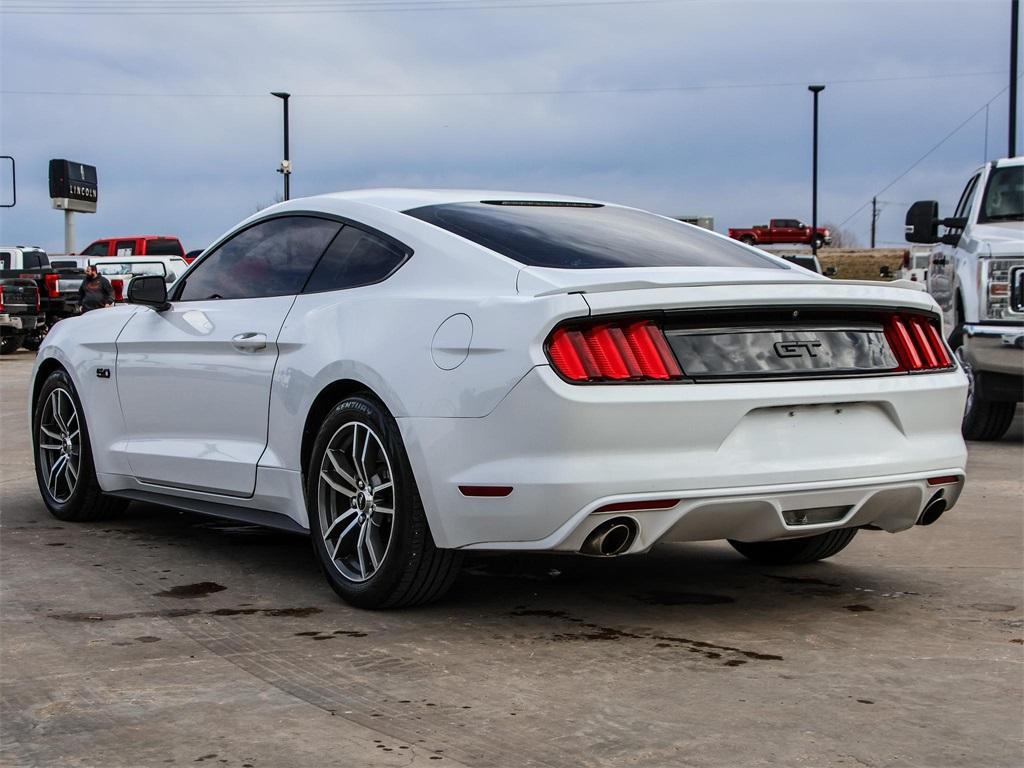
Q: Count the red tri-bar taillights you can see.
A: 2